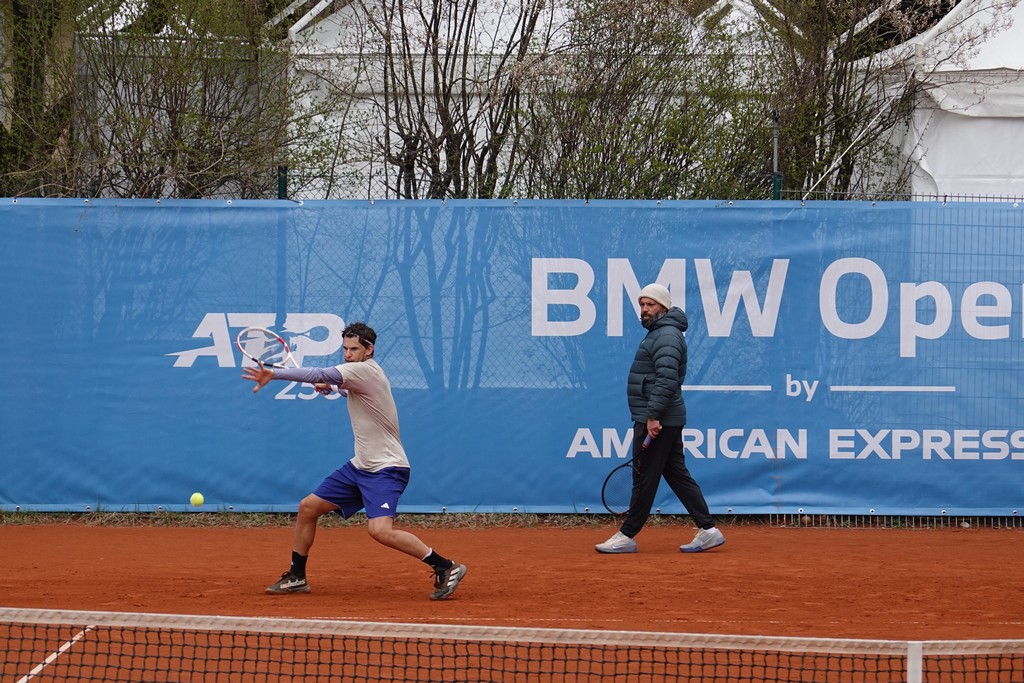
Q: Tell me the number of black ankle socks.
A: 2